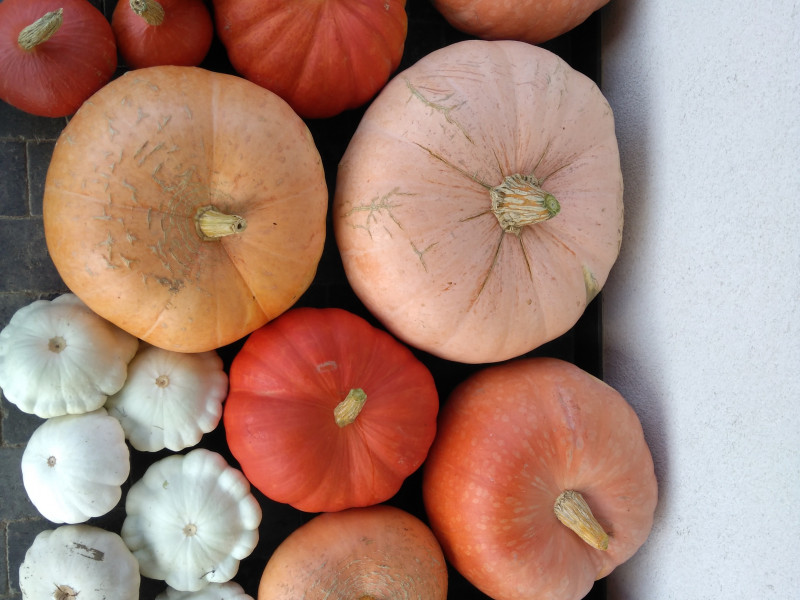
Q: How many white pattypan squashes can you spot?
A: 6